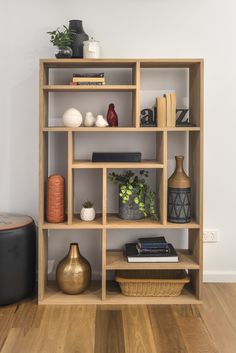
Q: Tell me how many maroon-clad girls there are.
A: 0